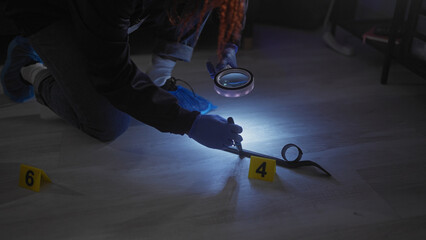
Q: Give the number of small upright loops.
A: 1